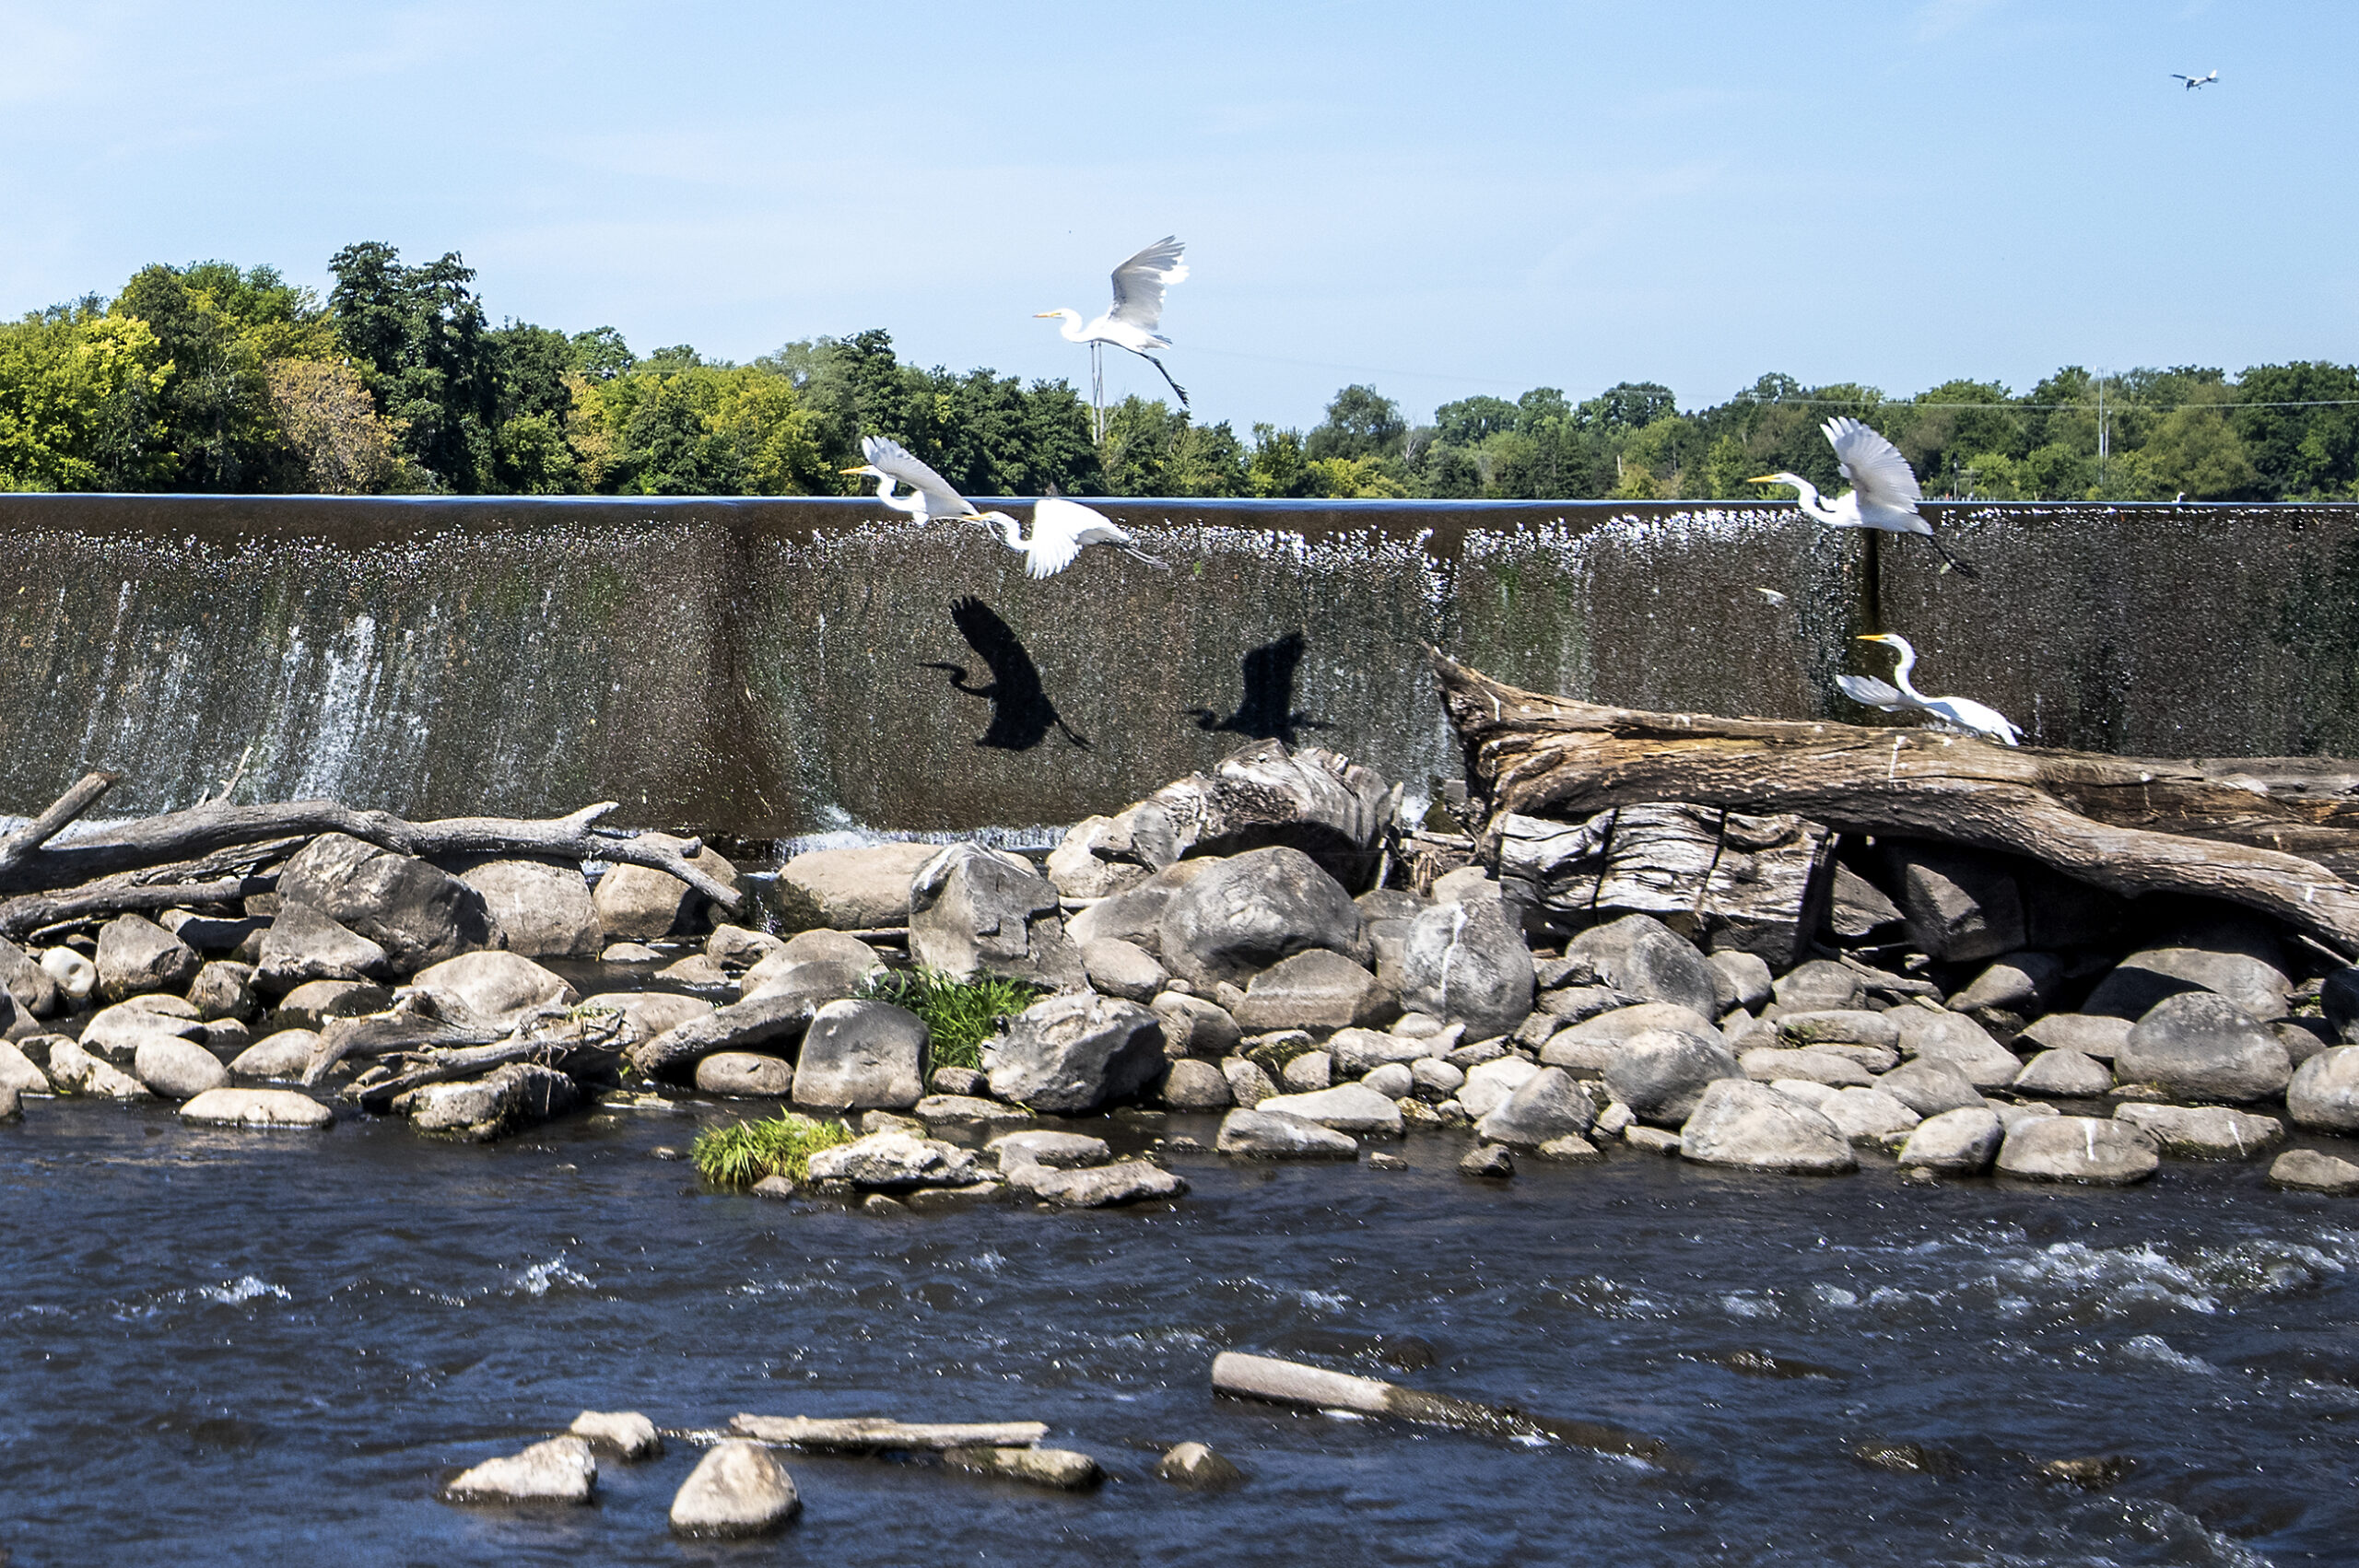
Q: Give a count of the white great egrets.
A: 5